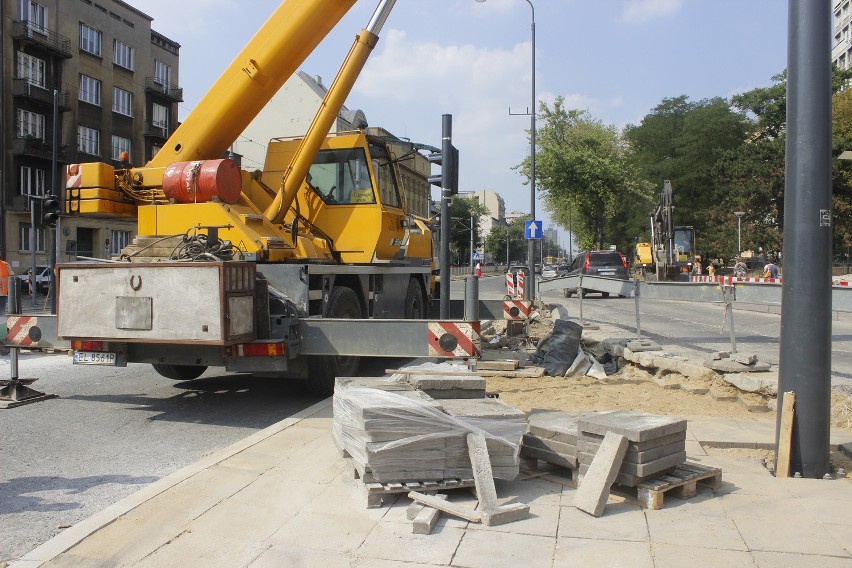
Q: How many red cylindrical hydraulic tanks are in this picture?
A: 1